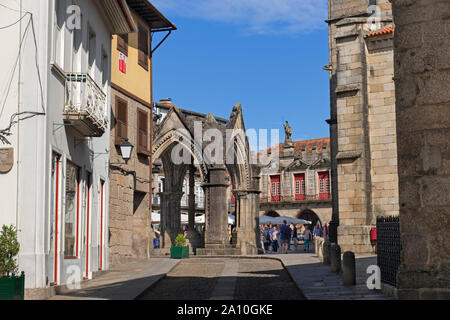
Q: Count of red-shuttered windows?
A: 3